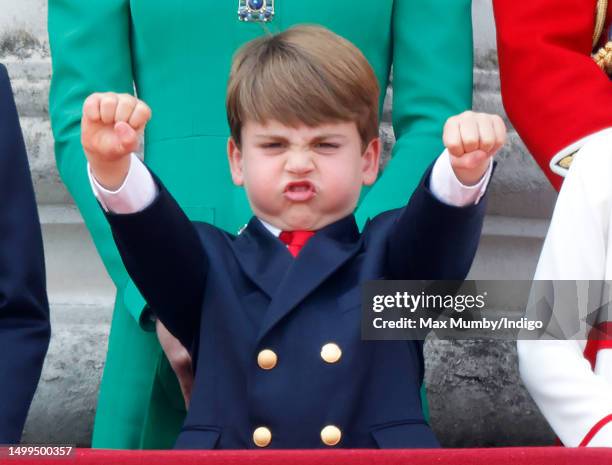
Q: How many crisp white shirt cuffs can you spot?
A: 2